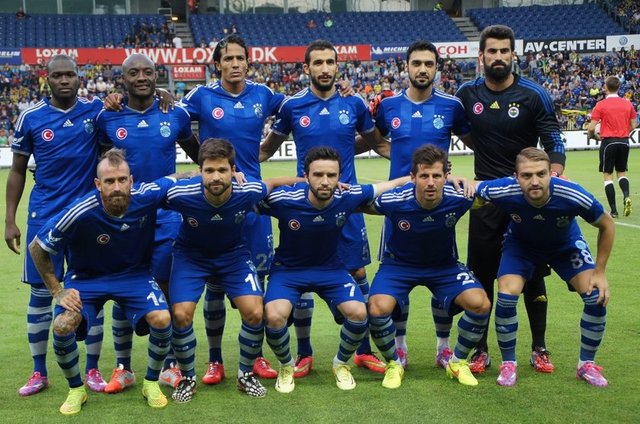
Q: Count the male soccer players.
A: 11